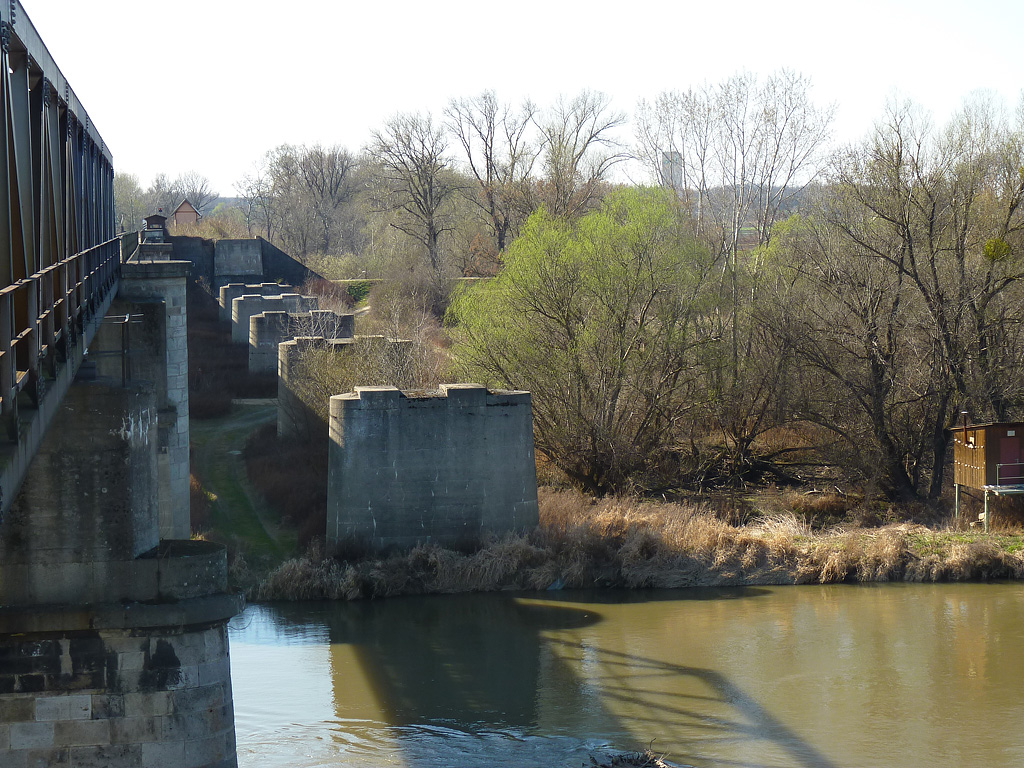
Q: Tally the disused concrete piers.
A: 5